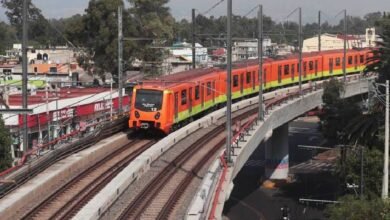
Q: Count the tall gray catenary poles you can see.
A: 8